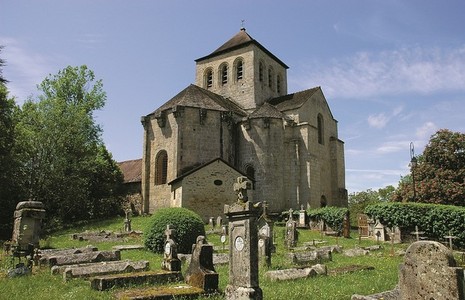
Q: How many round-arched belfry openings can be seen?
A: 6